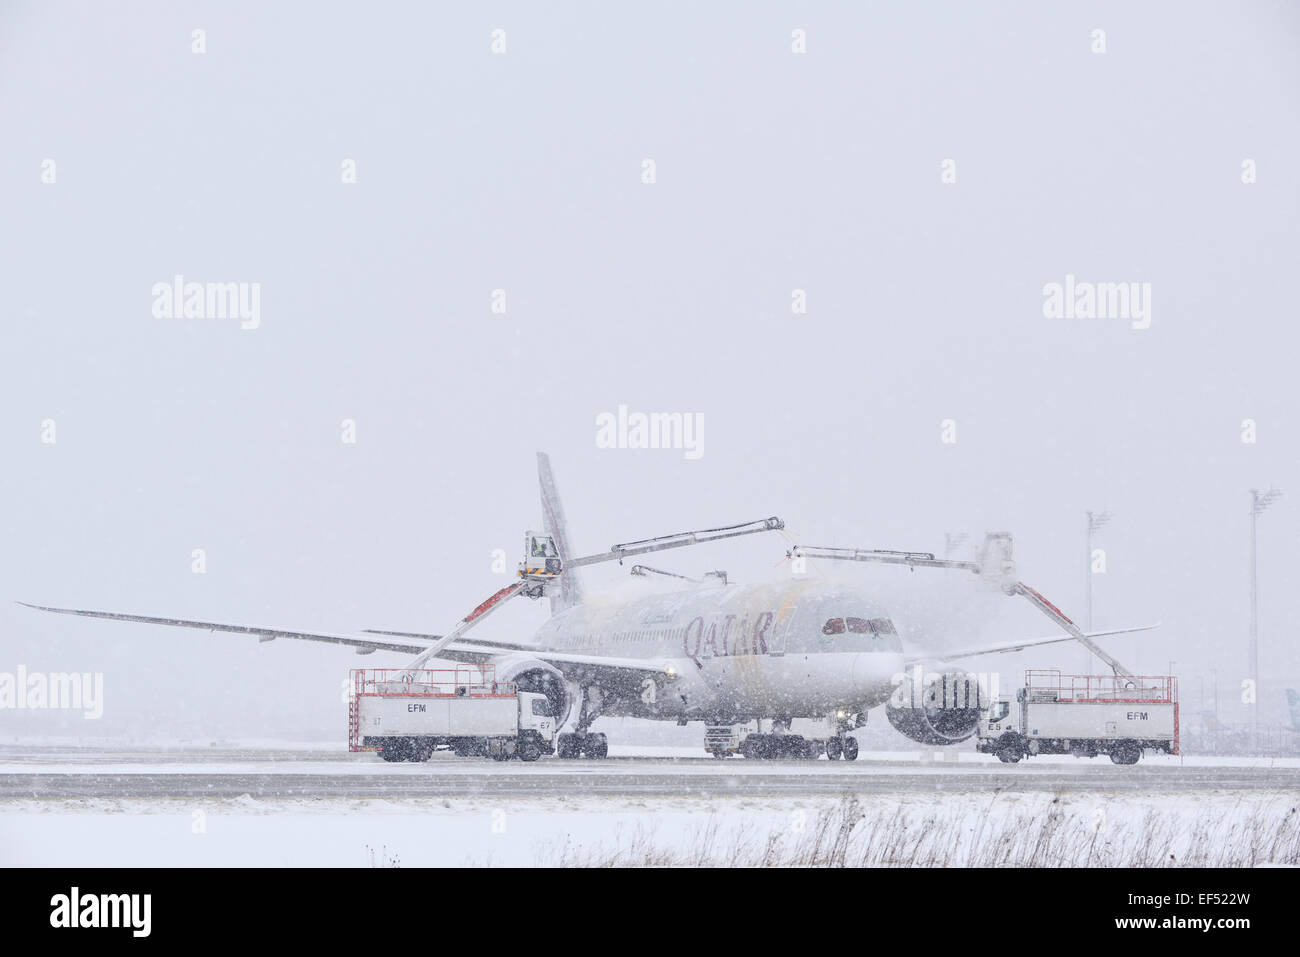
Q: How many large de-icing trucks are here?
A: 2